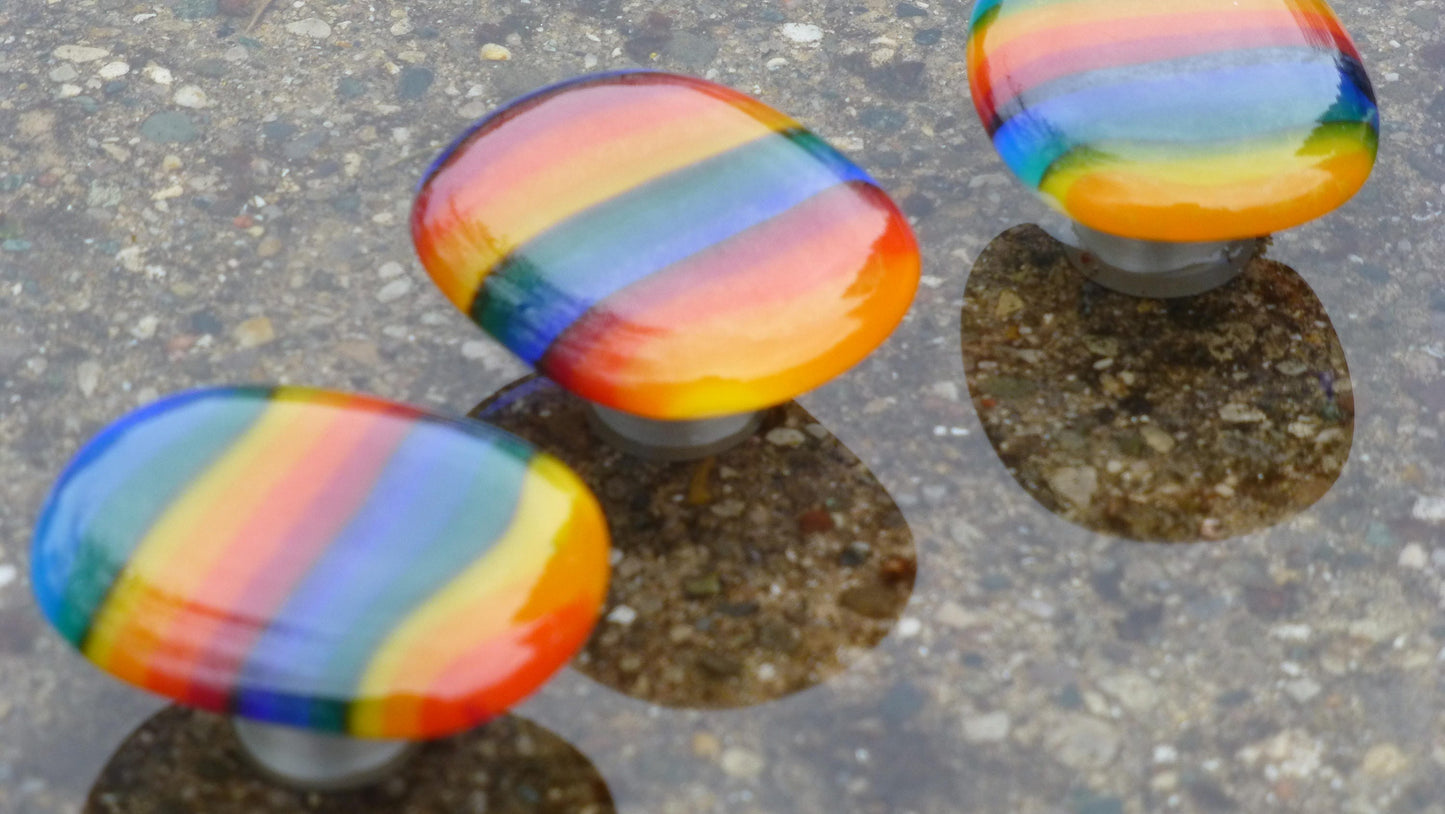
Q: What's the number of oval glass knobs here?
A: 3